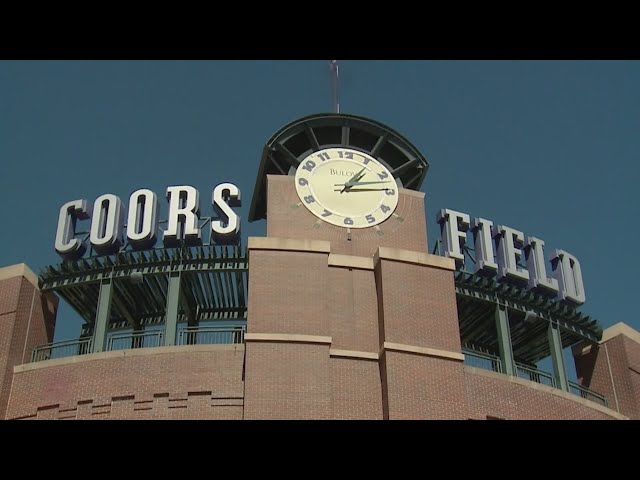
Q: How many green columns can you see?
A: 4